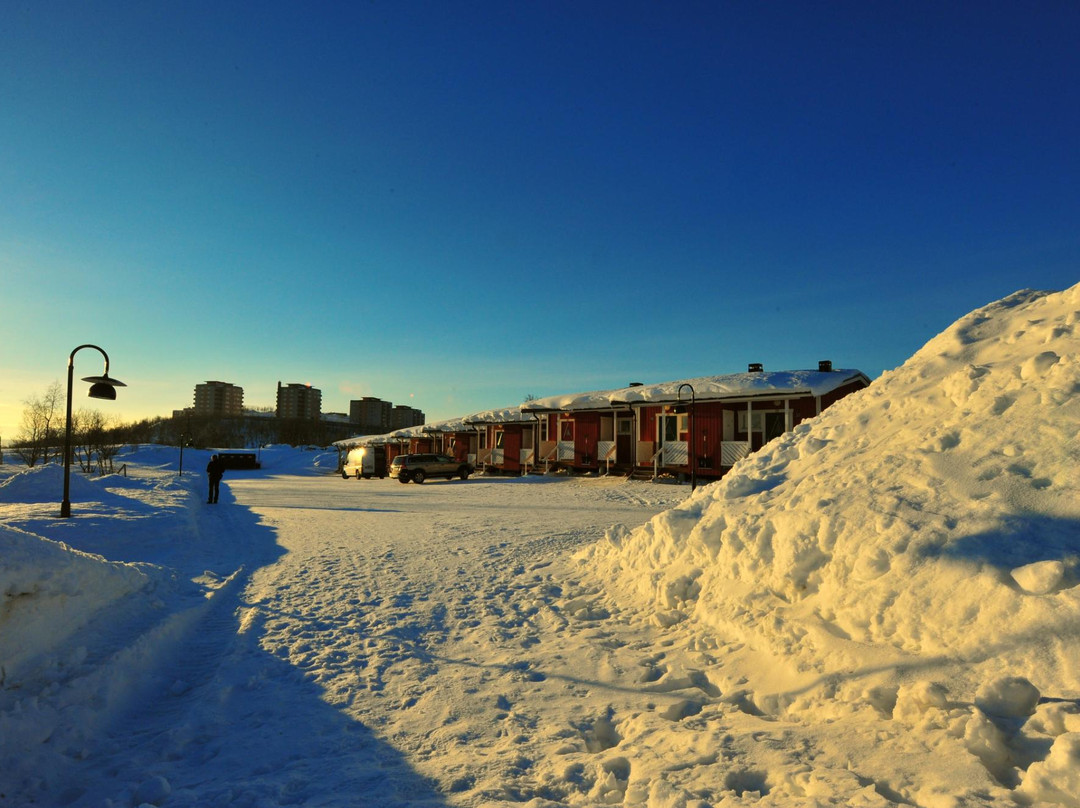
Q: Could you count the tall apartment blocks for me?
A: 4